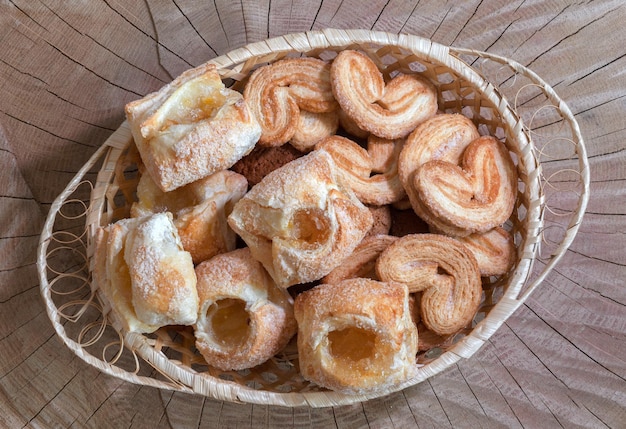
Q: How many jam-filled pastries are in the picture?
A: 6